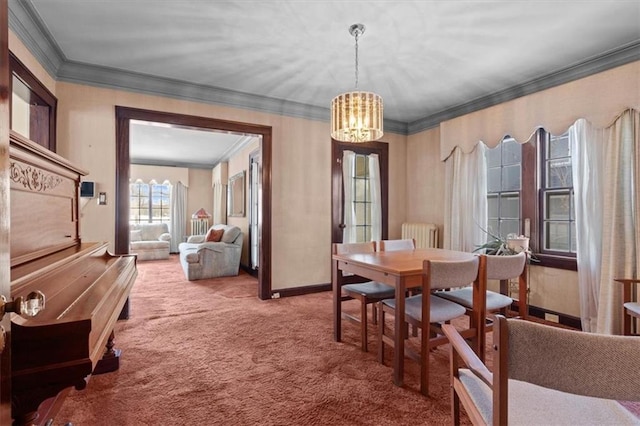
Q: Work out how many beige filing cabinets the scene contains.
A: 0